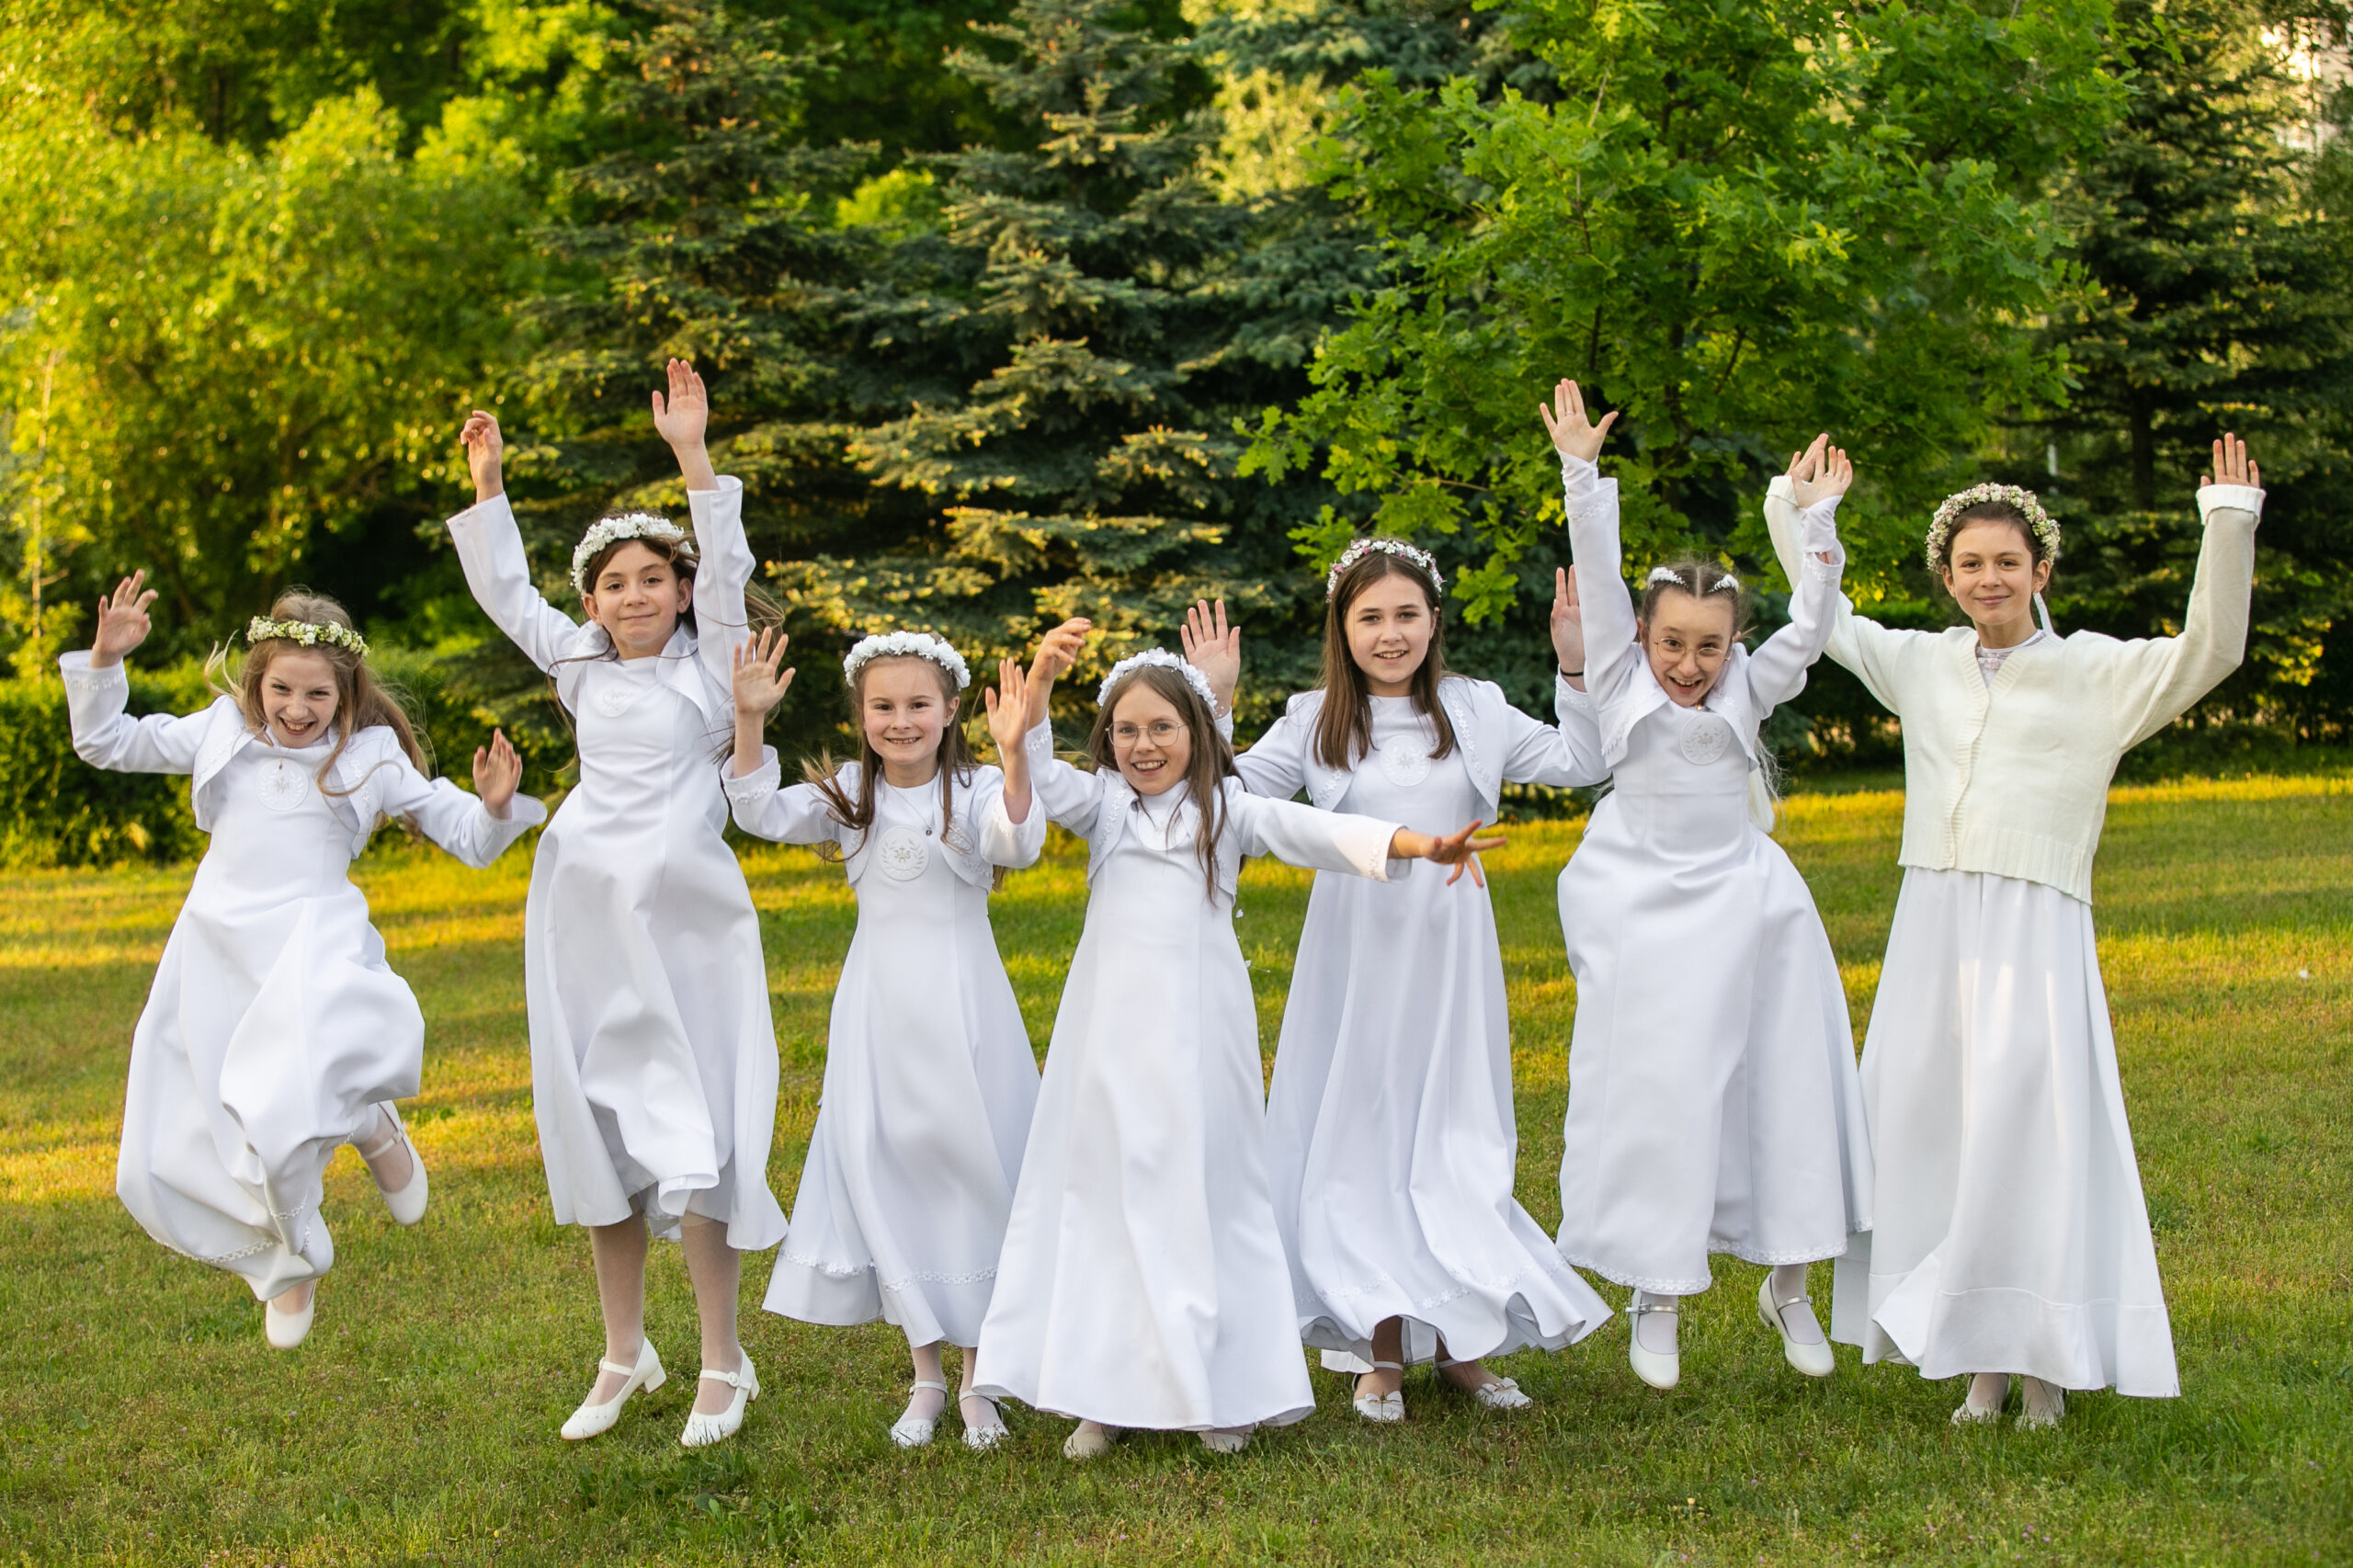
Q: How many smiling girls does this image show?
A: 7